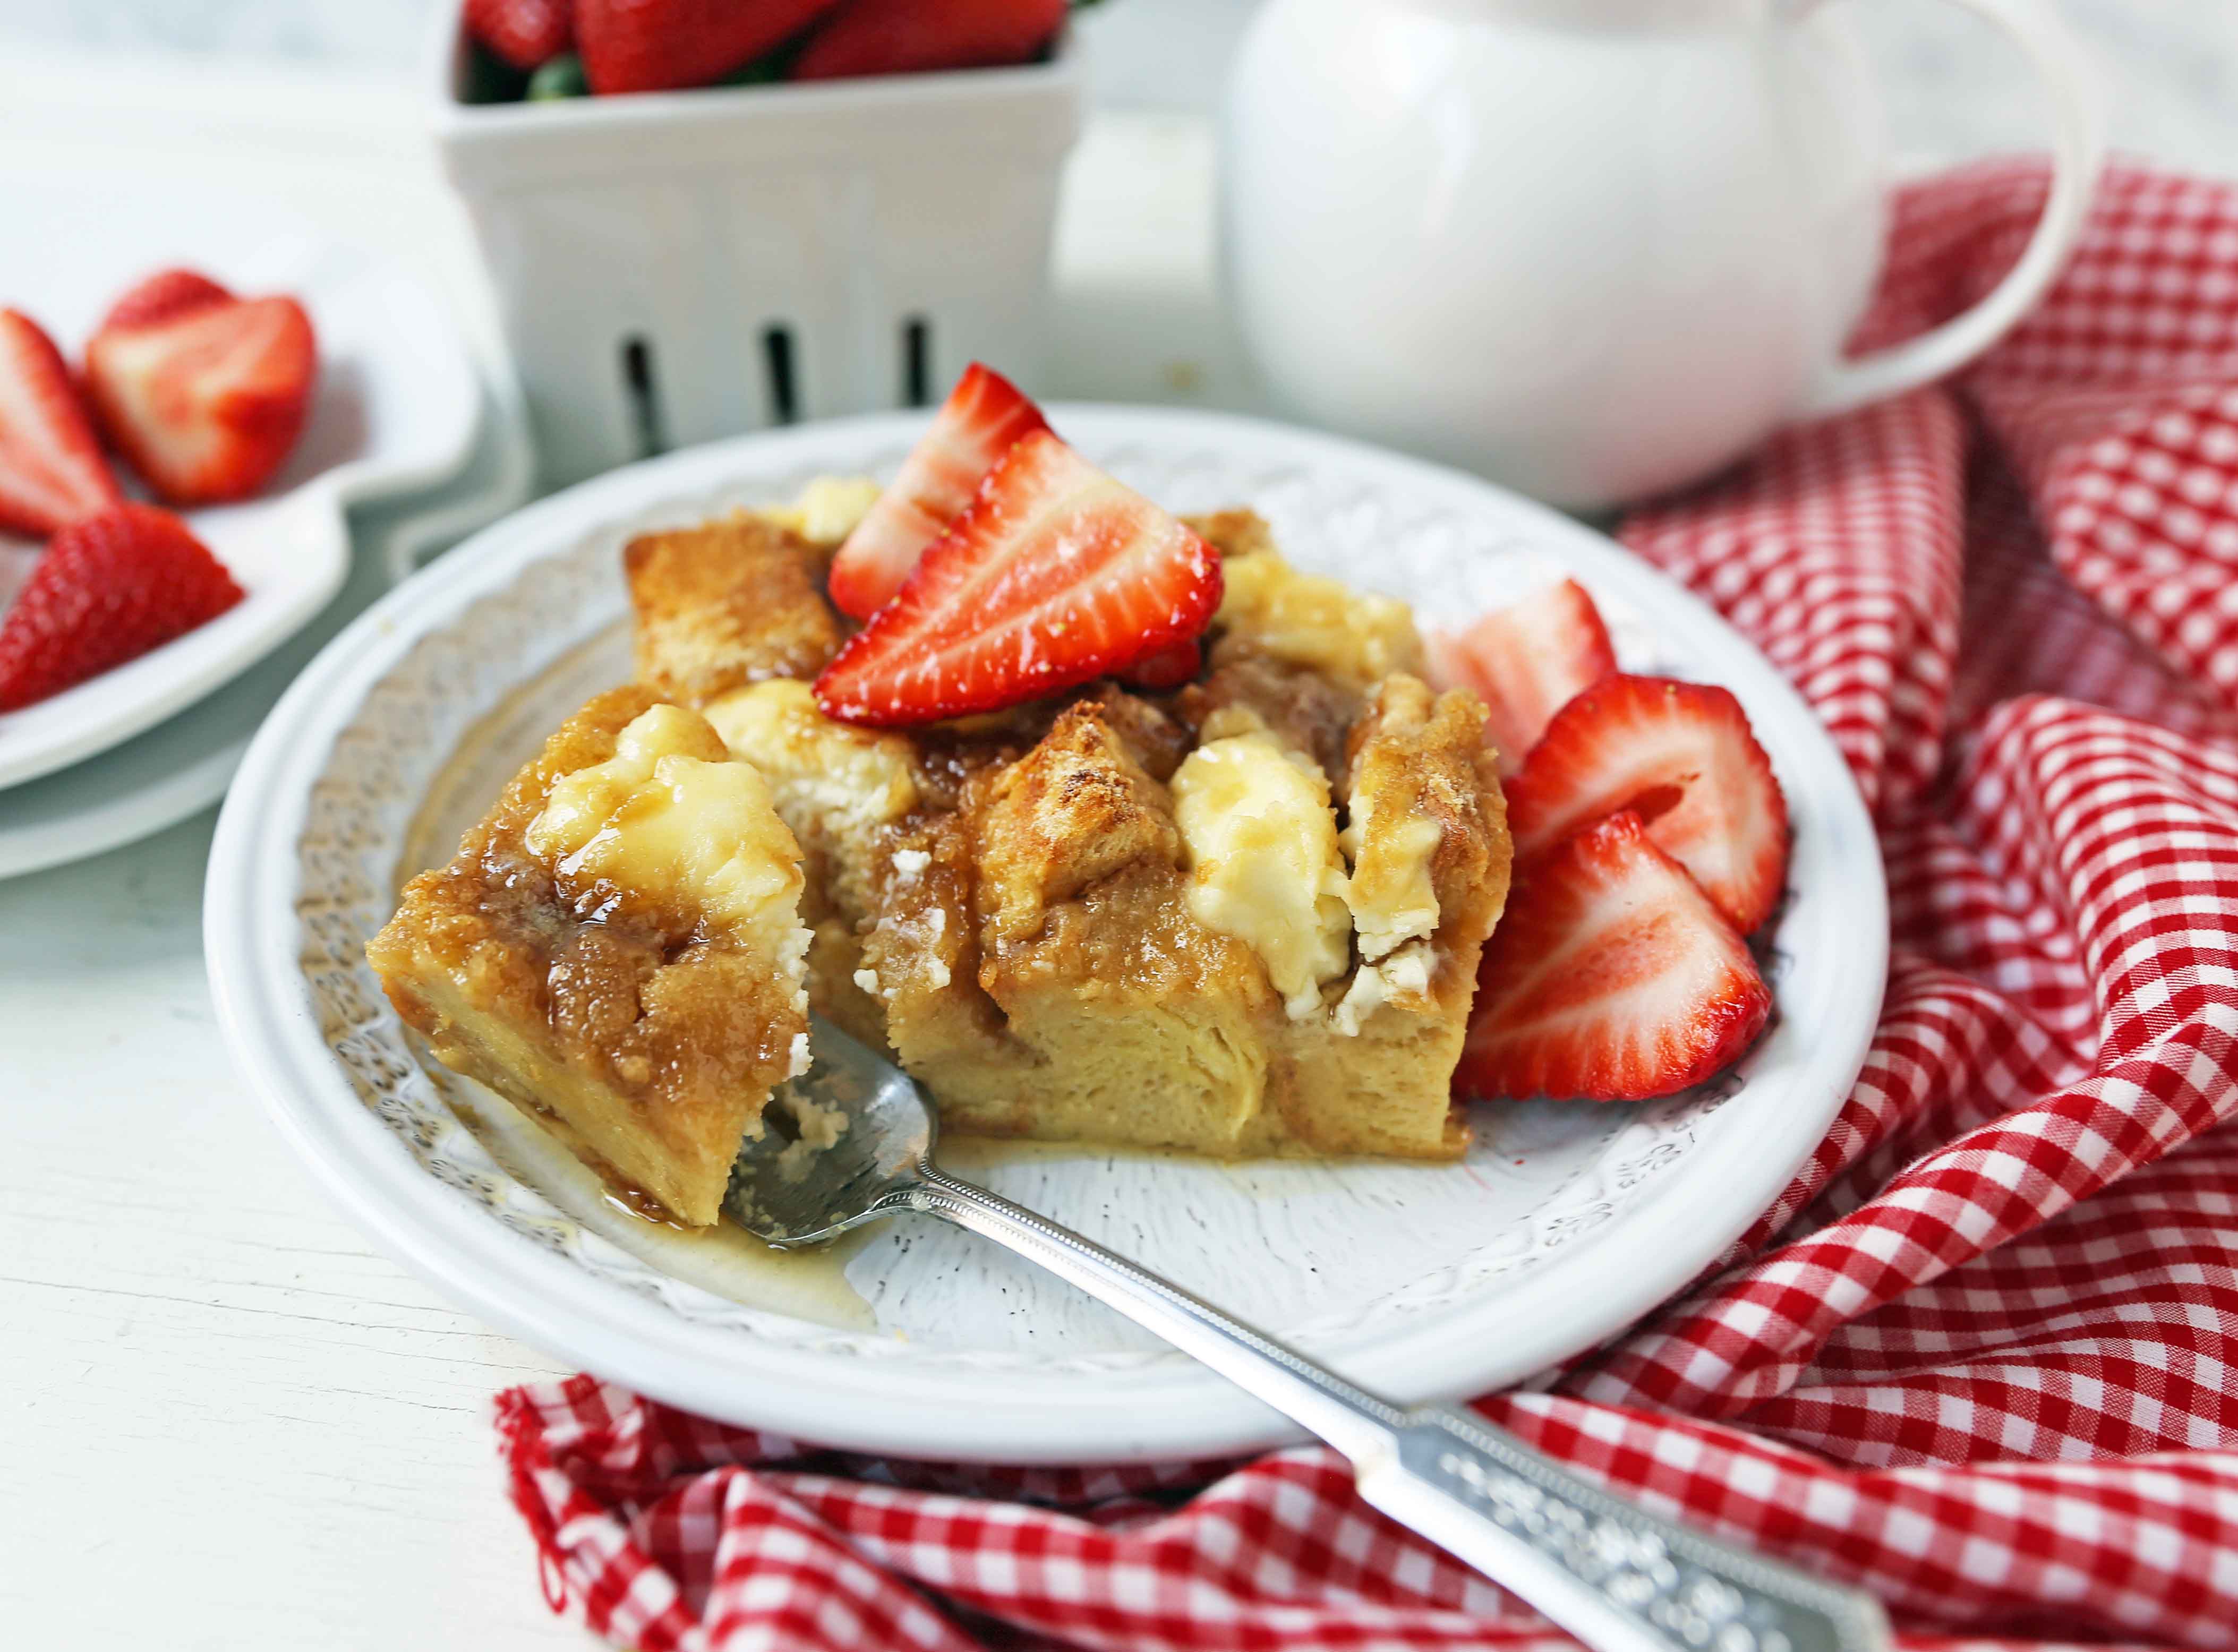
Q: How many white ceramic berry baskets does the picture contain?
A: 1